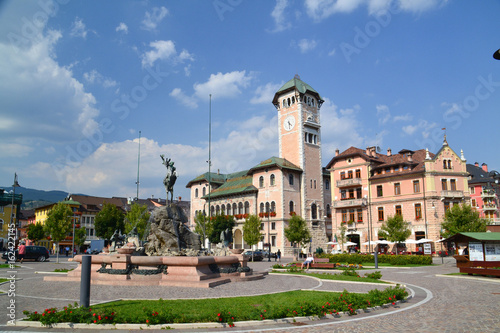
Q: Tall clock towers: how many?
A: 1